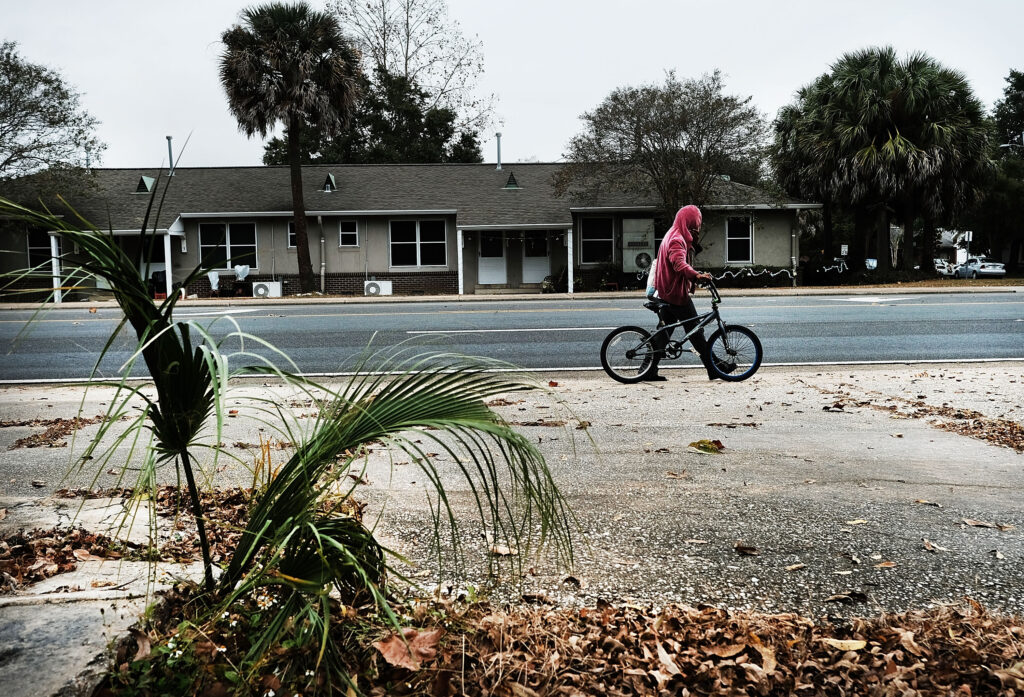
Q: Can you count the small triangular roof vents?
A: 3